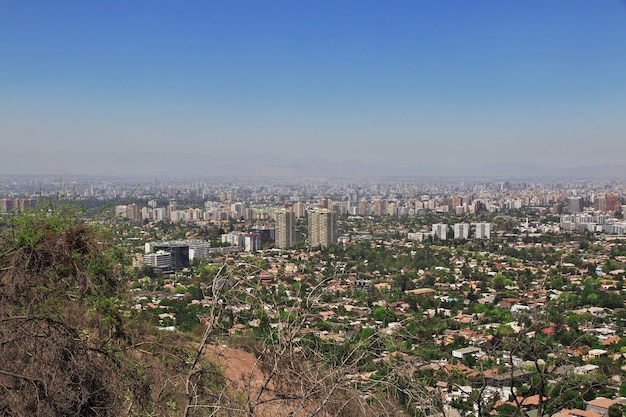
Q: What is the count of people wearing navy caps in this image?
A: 0